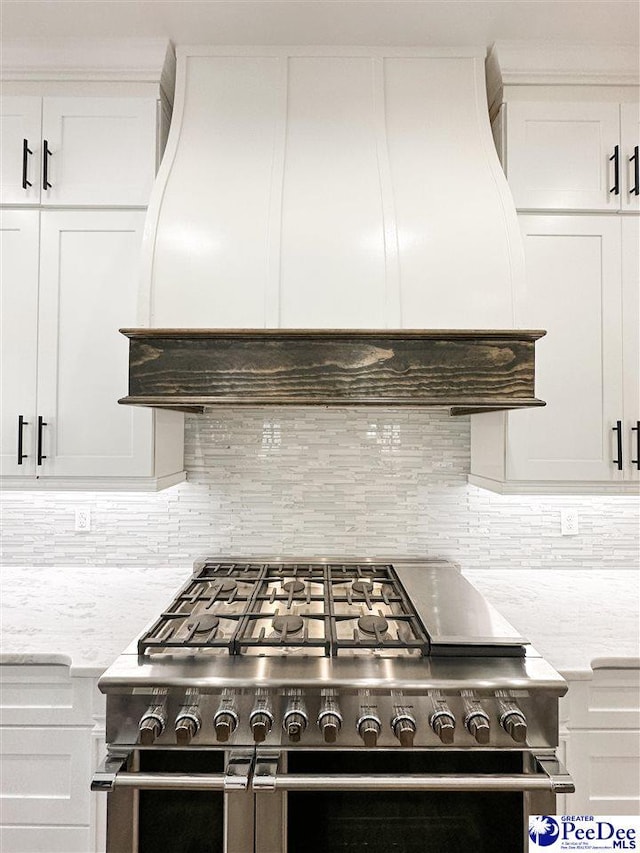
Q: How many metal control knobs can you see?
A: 11